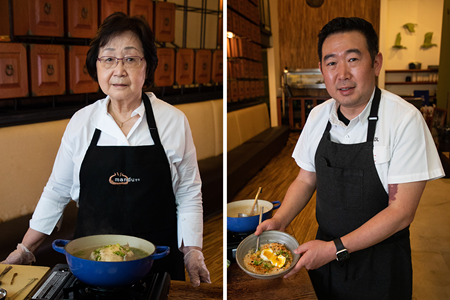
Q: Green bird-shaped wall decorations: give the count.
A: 3